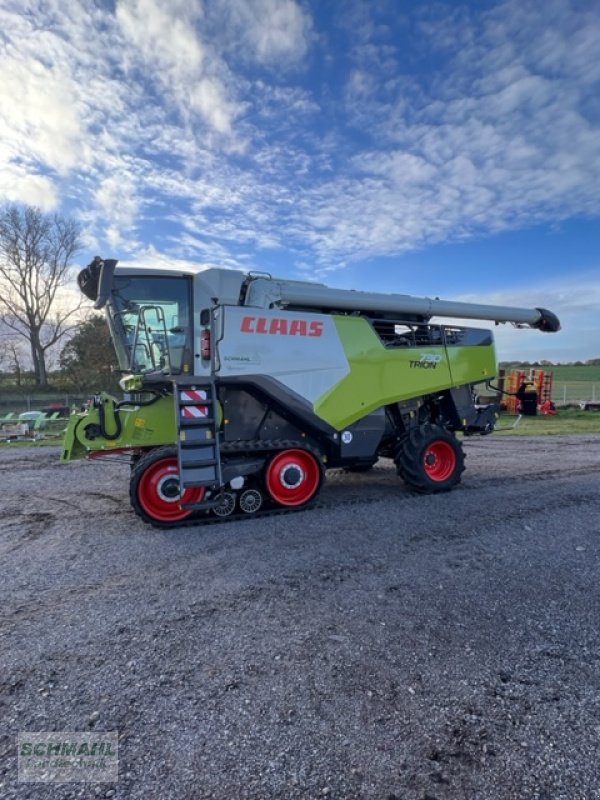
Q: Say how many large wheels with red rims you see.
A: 3